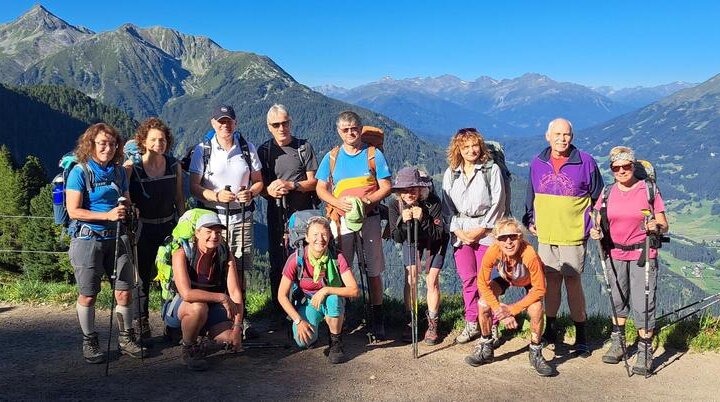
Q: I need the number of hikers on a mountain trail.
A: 12